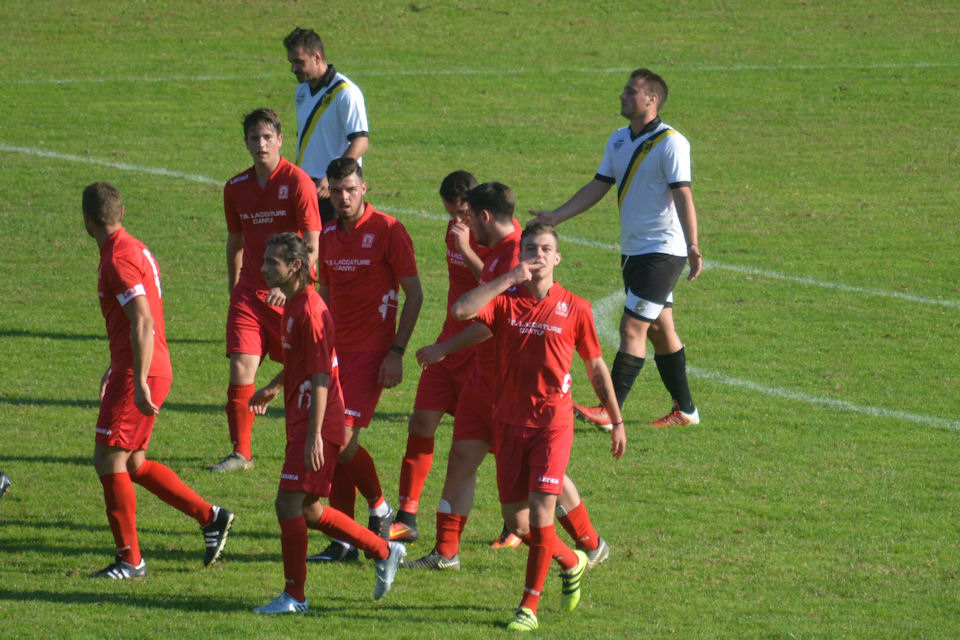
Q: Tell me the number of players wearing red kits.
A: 7